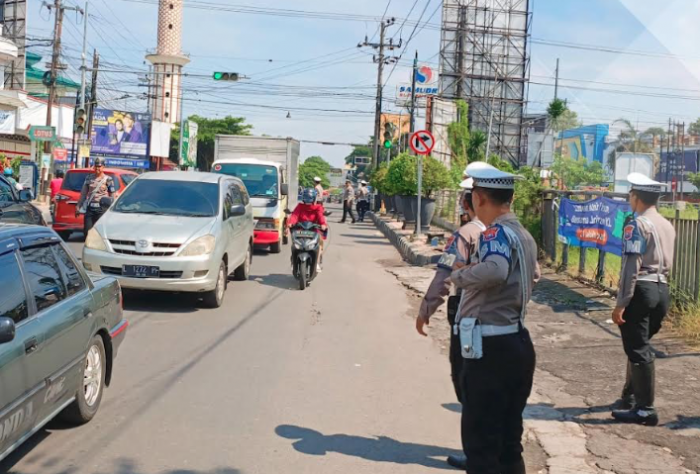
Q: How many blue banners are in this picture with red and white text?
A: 1